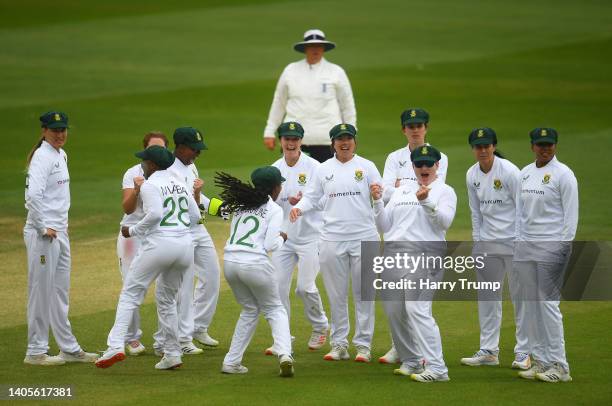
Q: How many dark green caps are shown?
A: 10